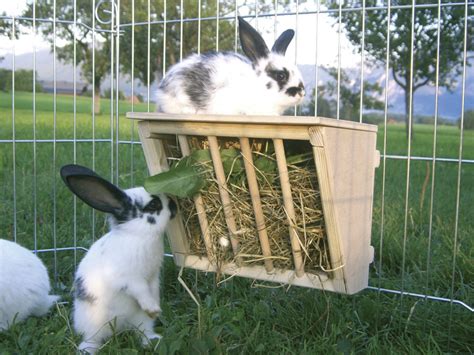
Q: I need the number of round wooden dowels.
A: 4